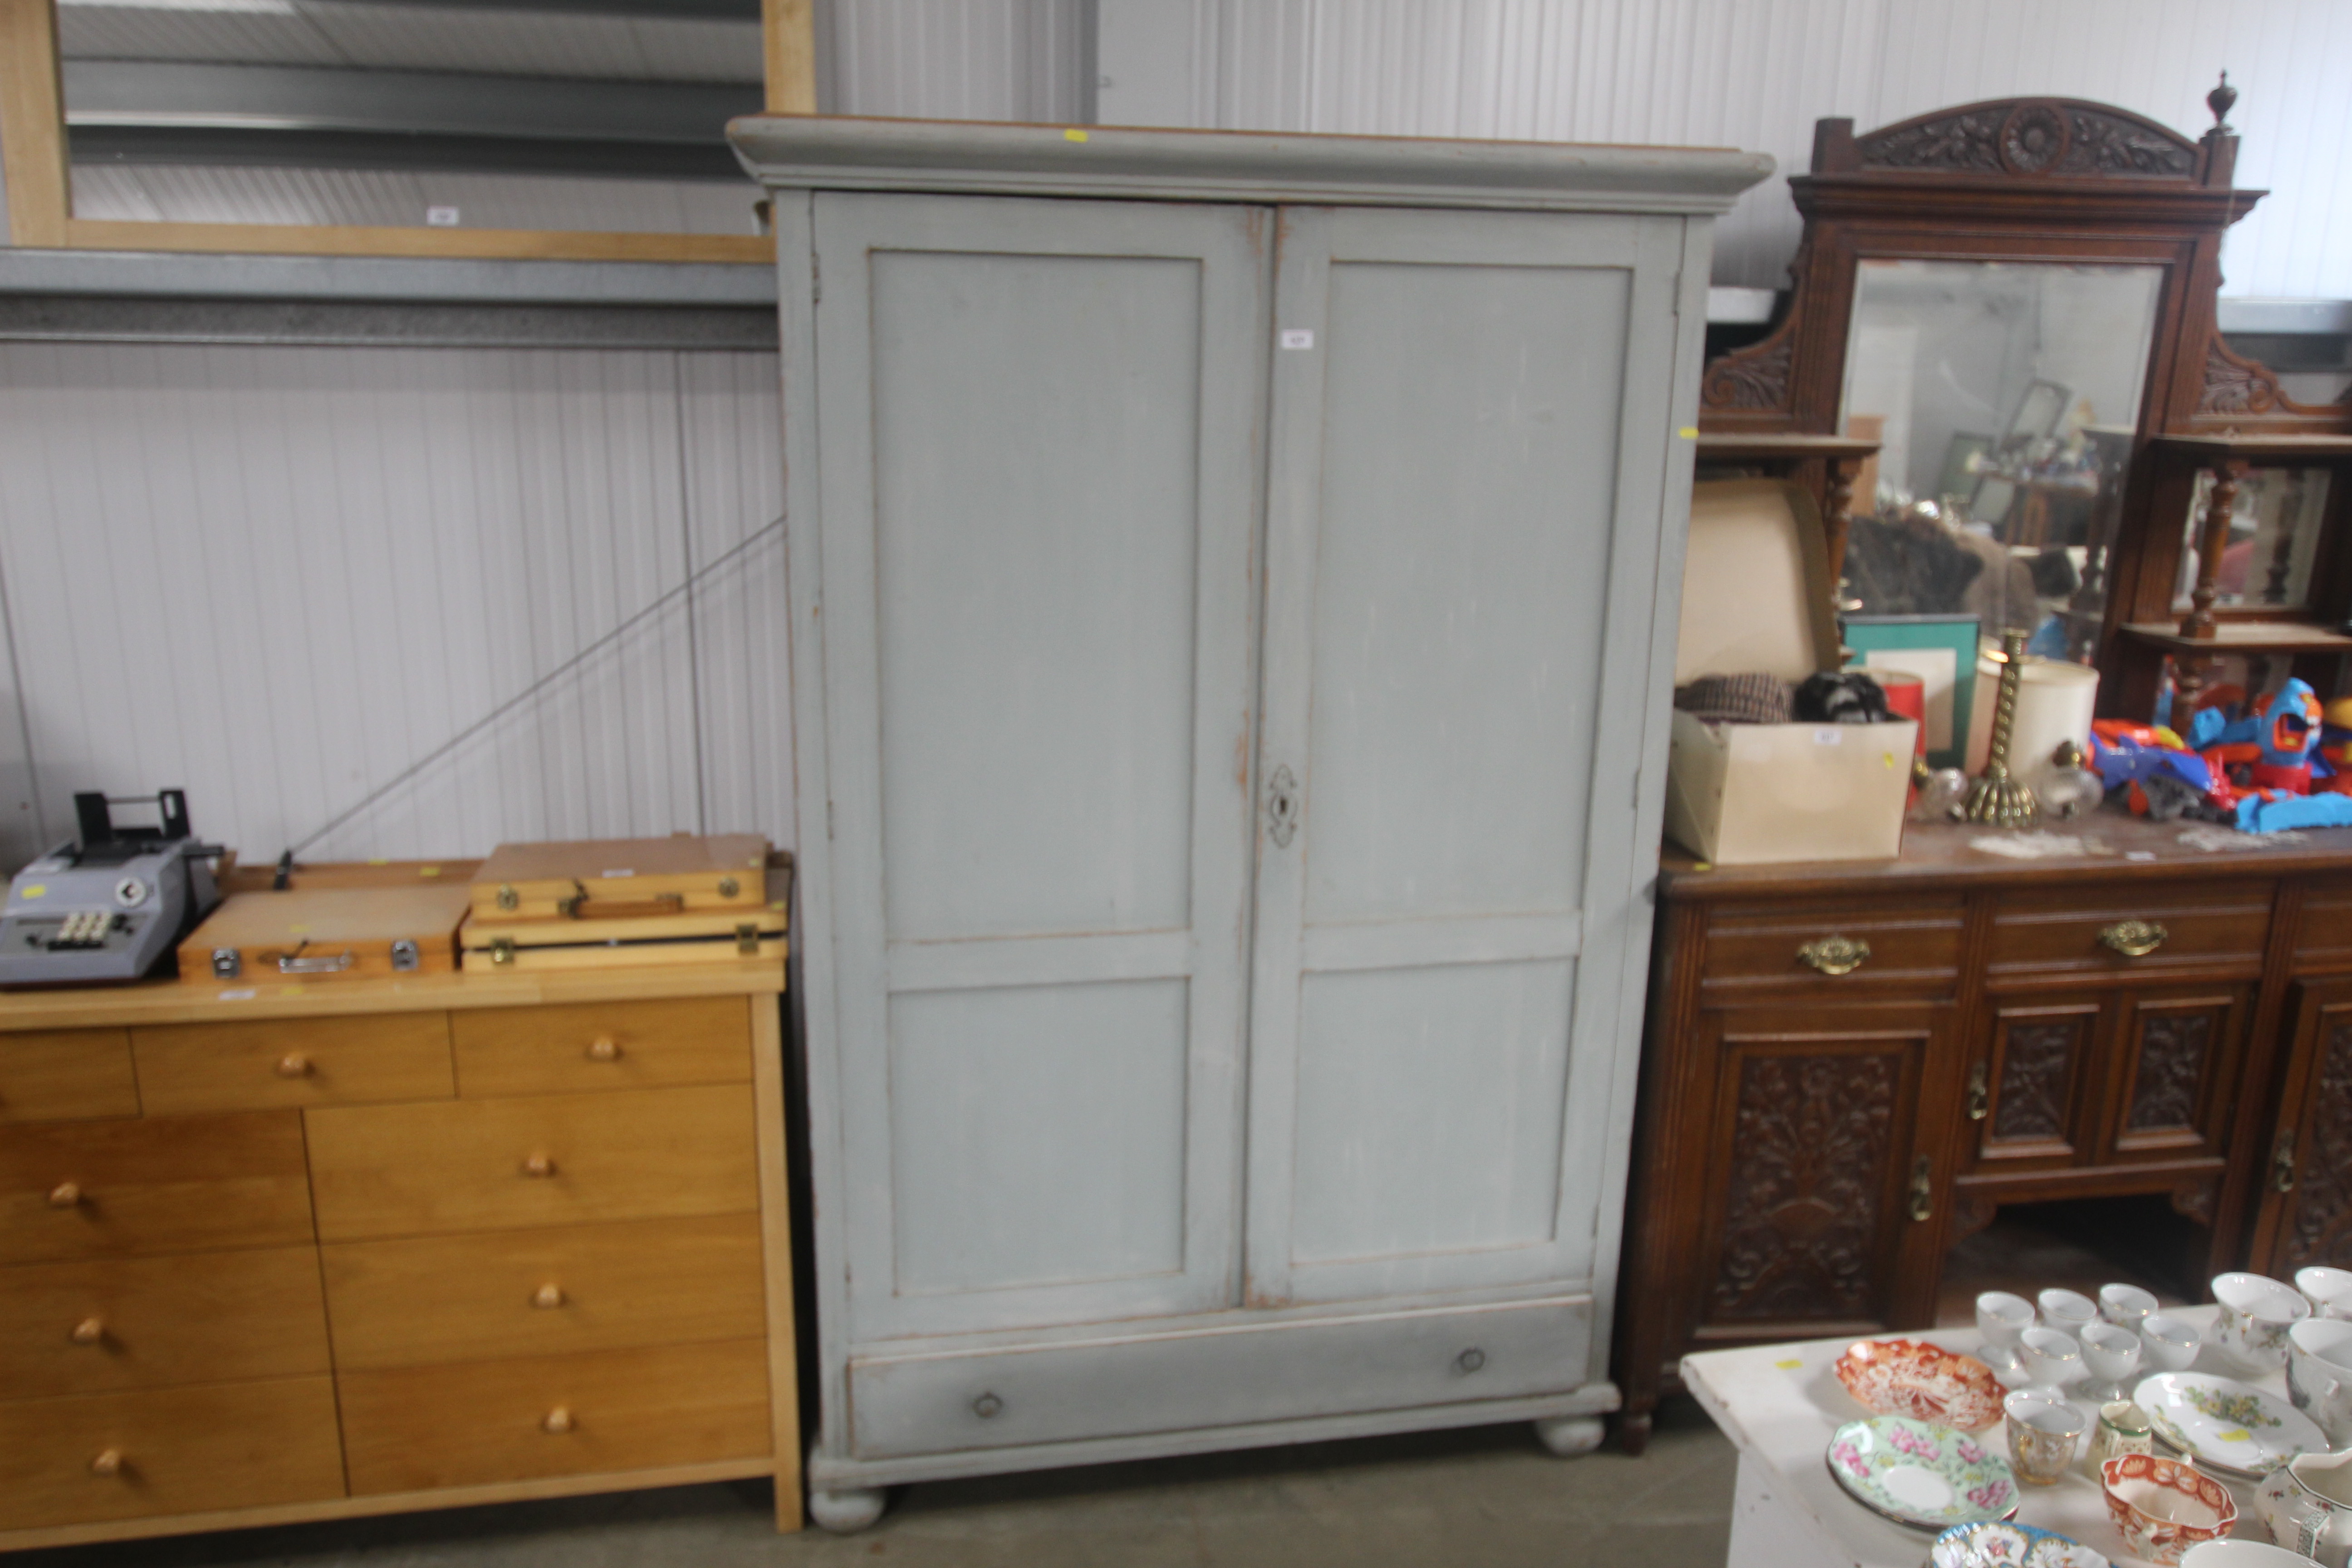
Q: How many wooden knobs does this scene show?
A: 8